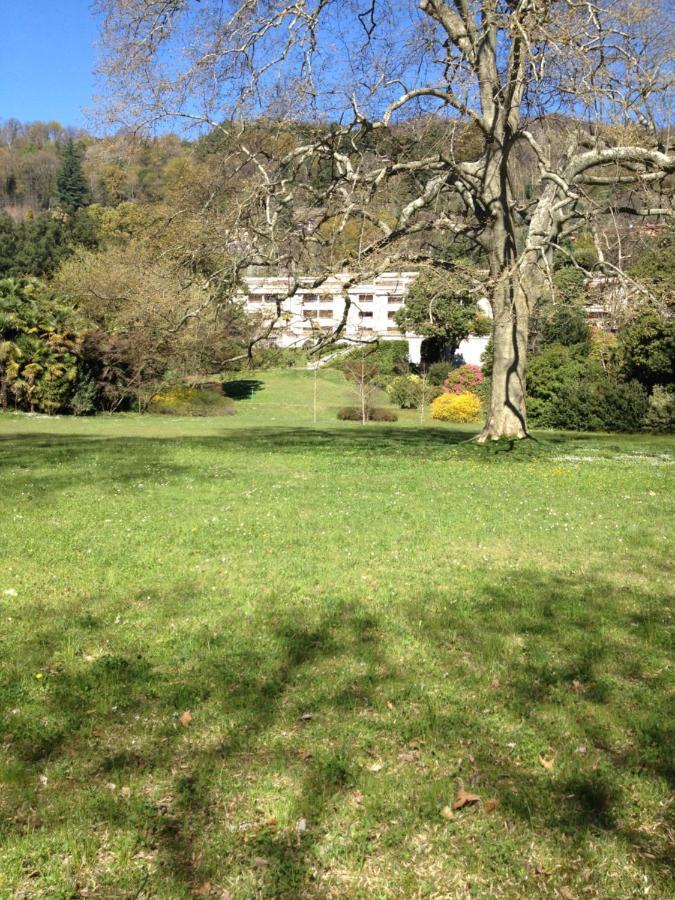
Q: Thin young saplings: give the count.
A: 3